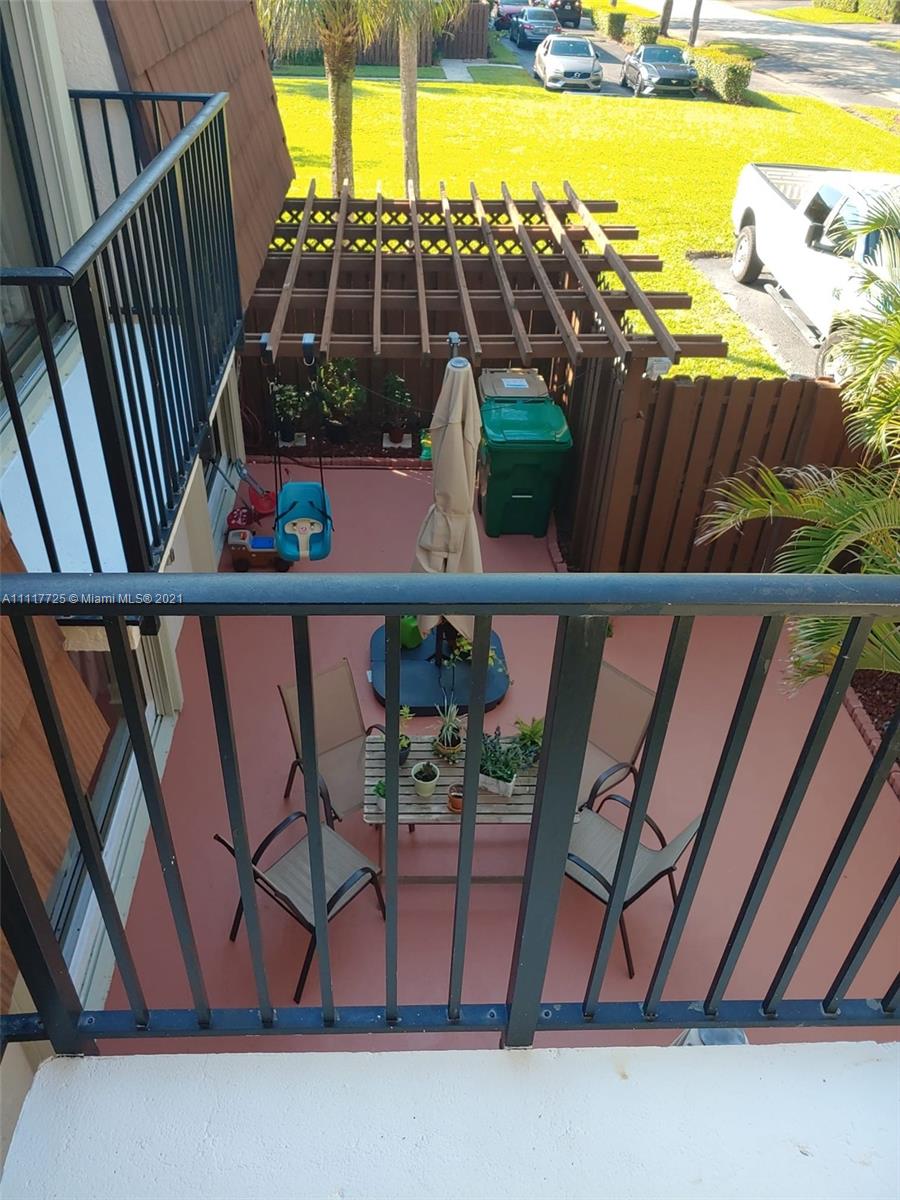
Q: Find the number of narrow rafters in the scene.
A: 9